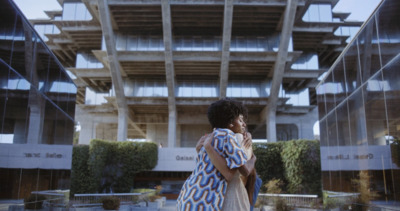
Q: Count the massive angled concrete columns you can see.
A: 4